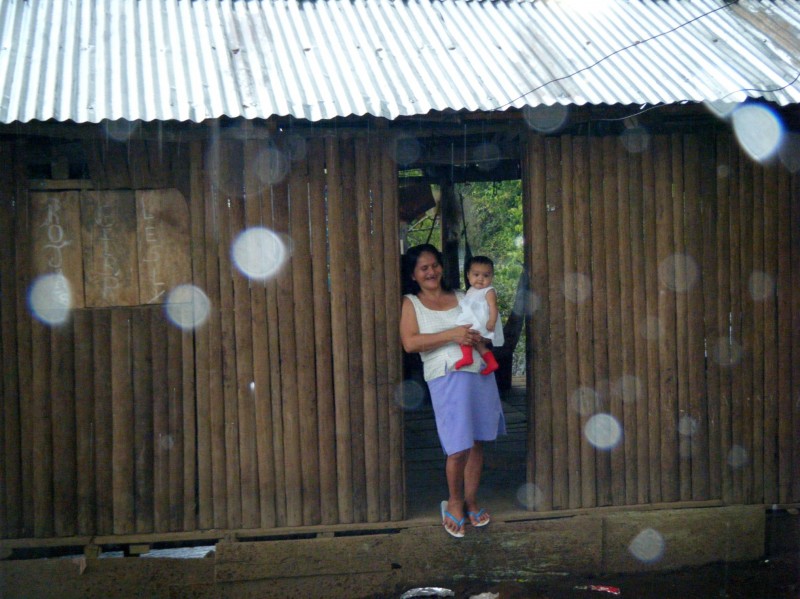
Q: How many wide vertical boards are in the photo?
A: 3